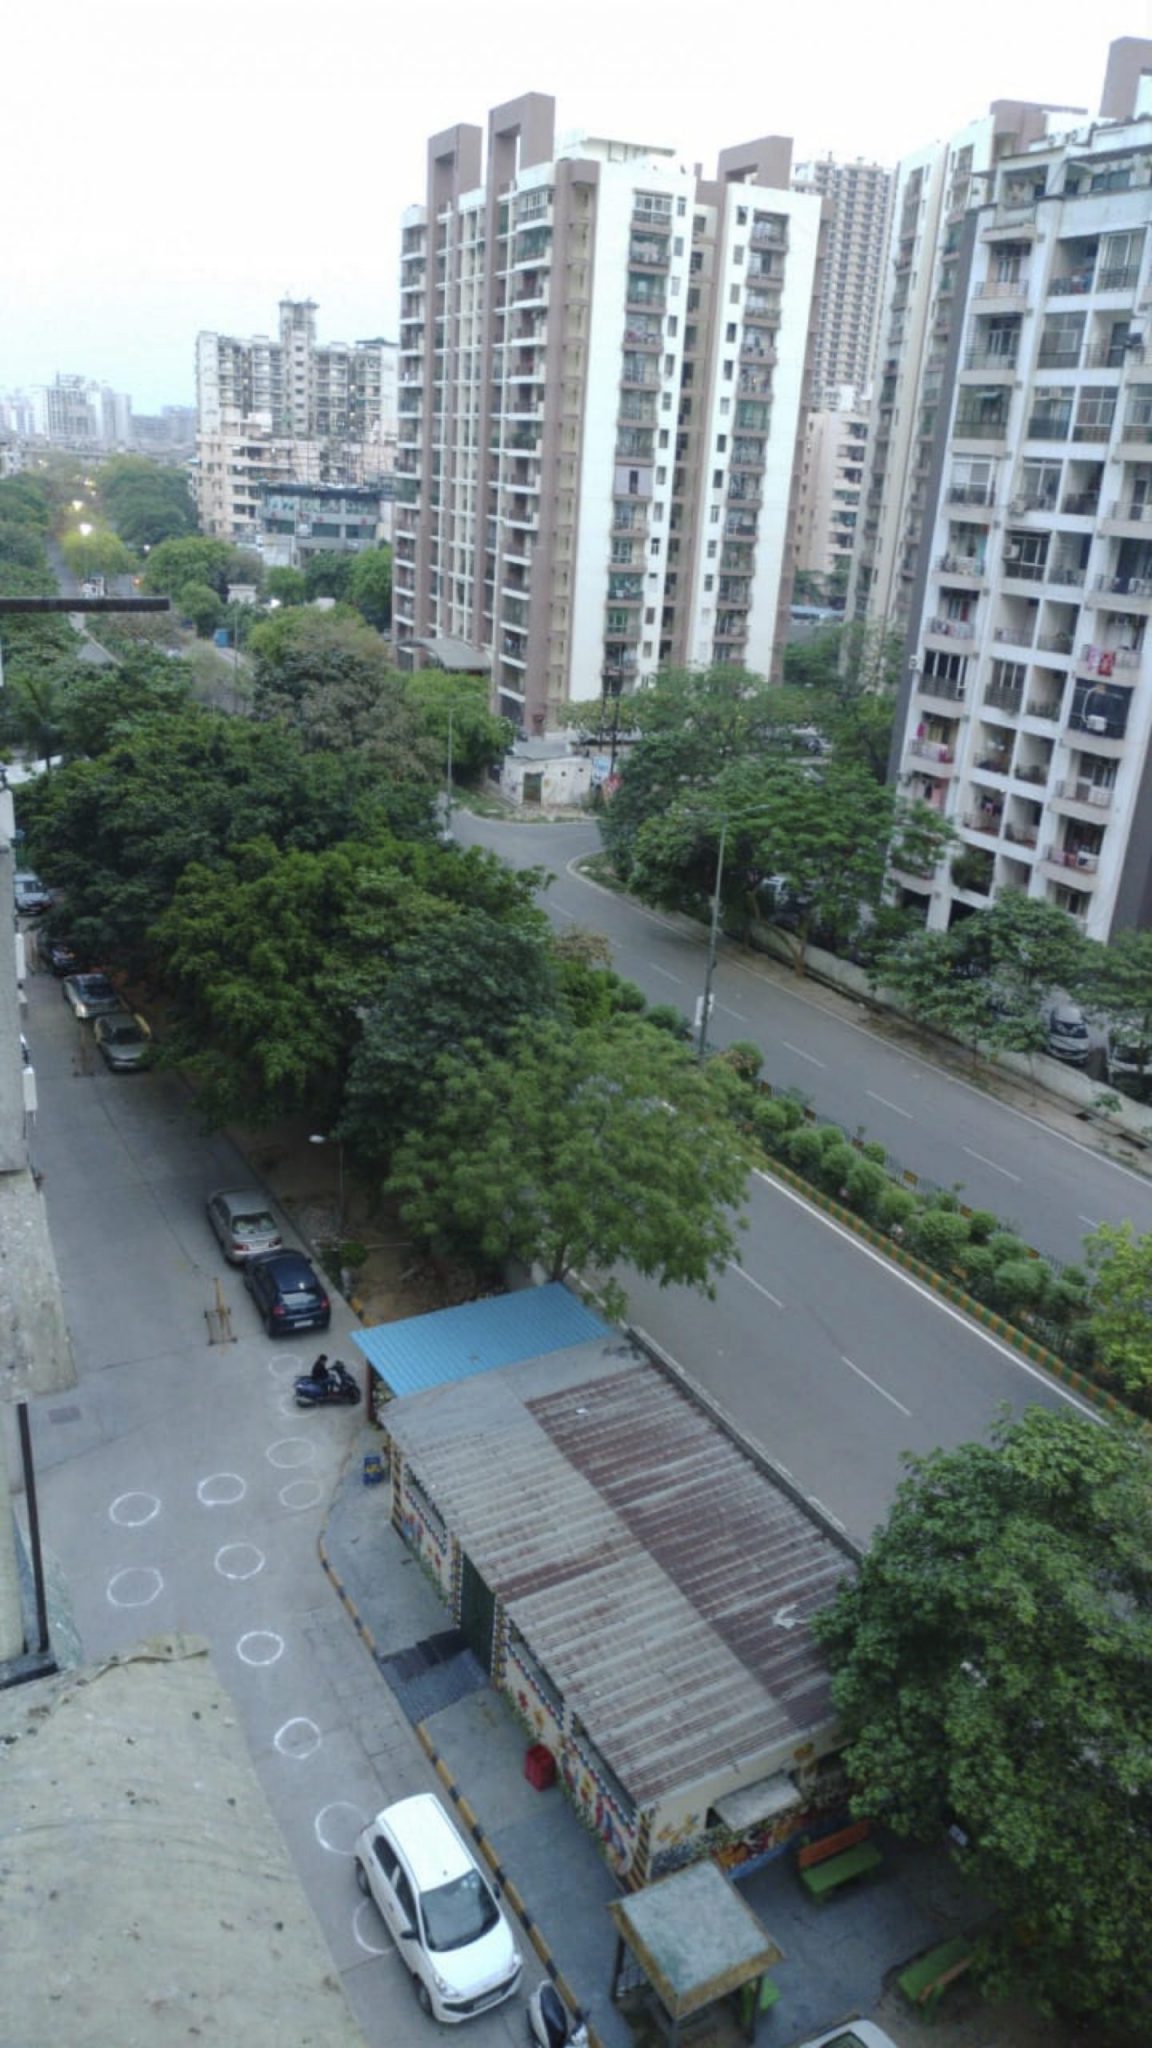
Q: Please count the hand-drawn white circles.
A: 12